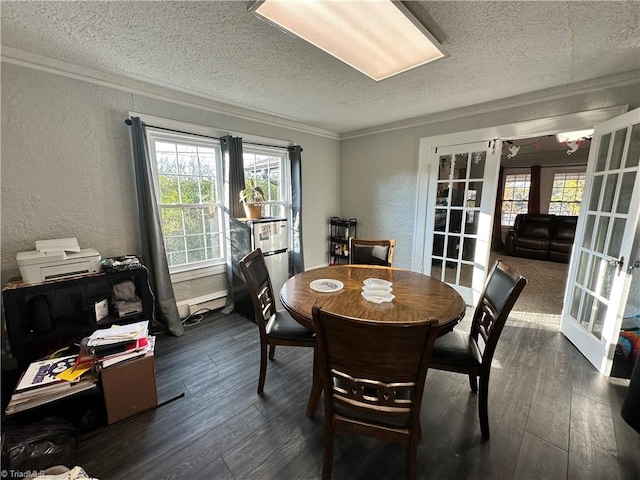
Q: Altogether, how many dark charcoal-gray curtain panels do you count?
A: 3